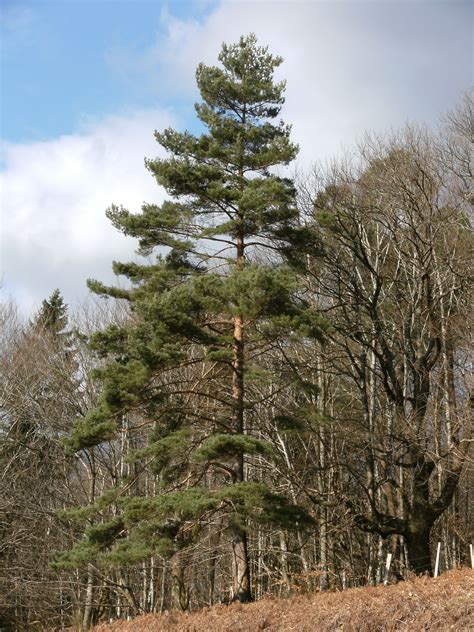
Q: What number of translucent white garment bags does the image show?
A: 0